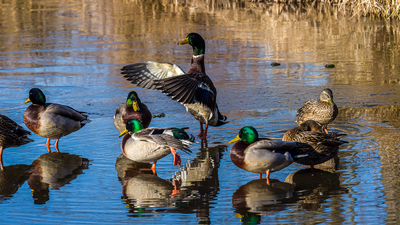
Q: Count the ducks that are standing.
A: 8